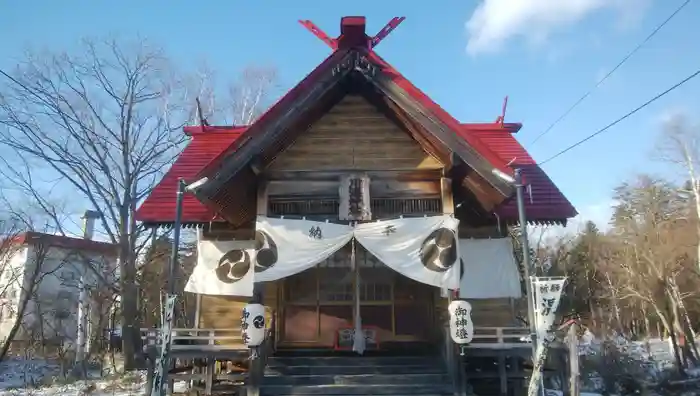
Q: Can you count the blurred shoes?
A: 0